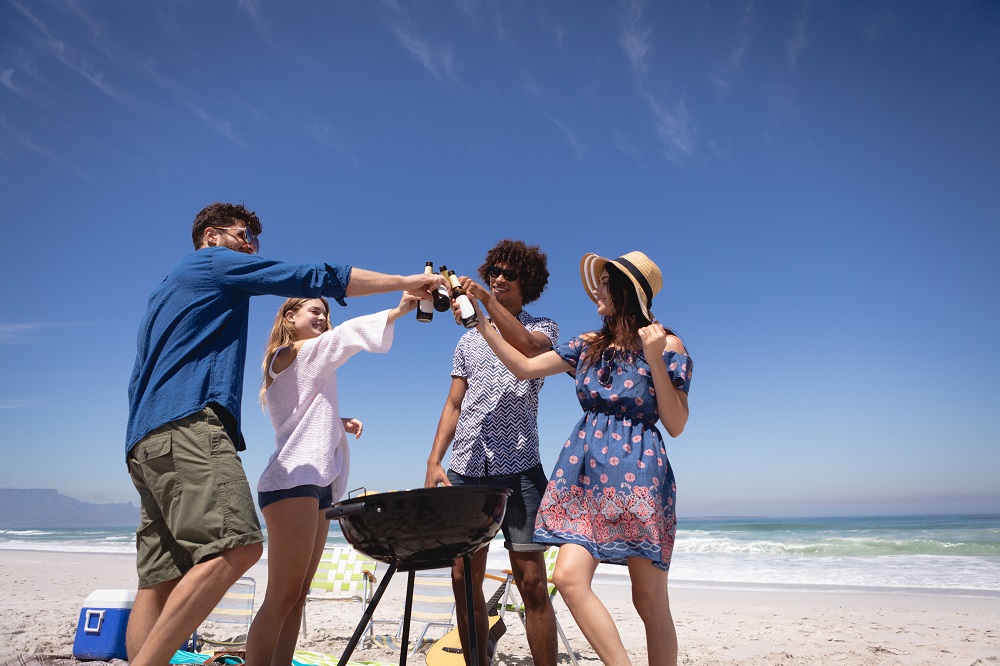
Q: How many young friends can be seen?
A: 4